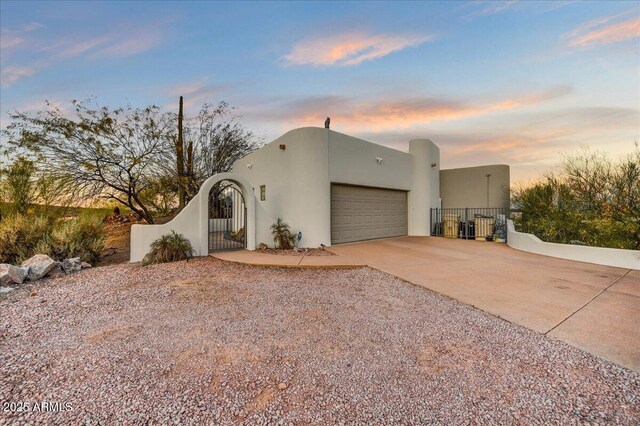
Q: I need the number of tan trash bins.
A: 2